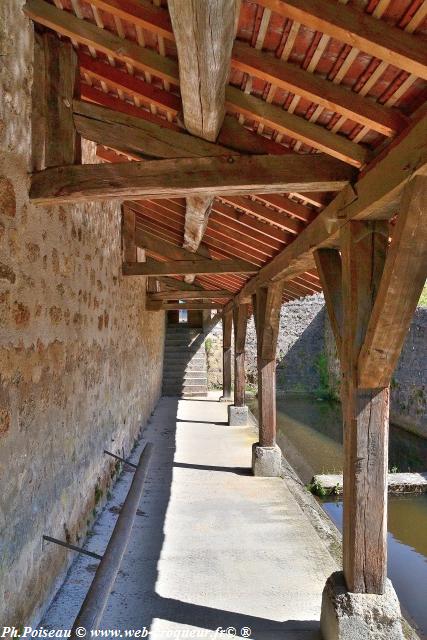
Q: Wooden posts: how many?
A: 4